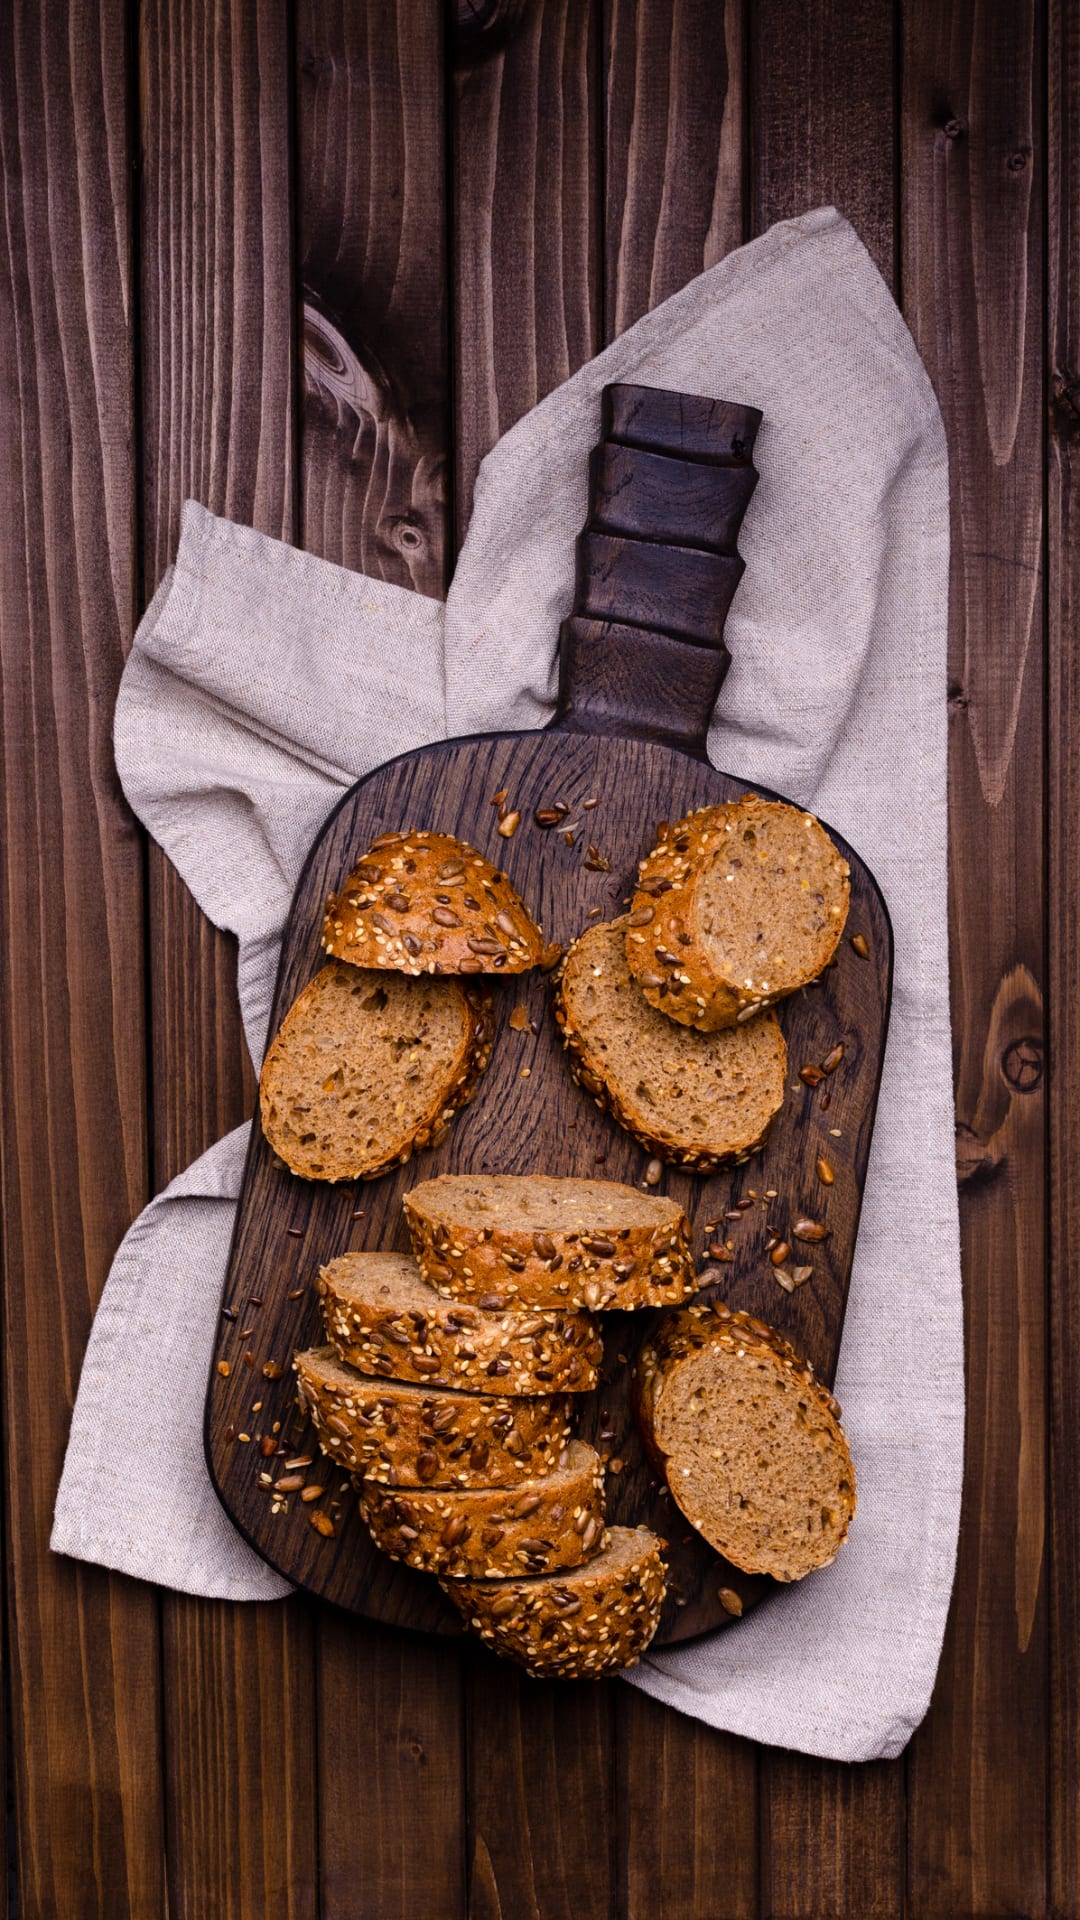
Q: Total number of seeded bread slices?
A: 10